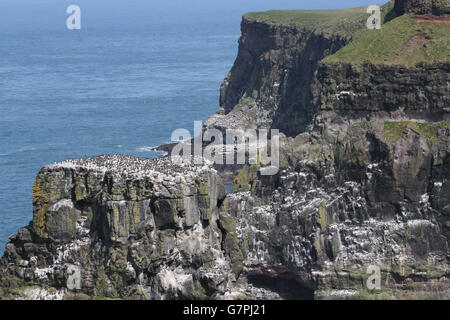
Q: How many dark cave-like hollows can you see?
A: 1